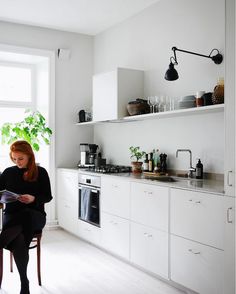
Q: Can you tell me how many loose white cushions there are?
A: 0